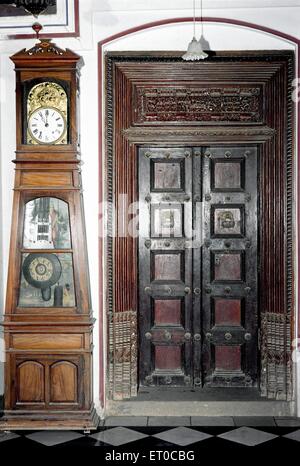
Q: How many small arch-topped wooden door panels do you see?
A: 2